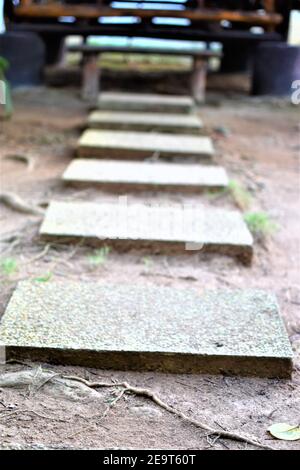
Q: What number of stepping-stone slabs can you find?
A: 6